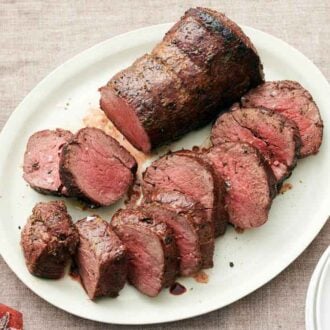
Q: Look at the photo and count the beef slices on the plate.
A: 10